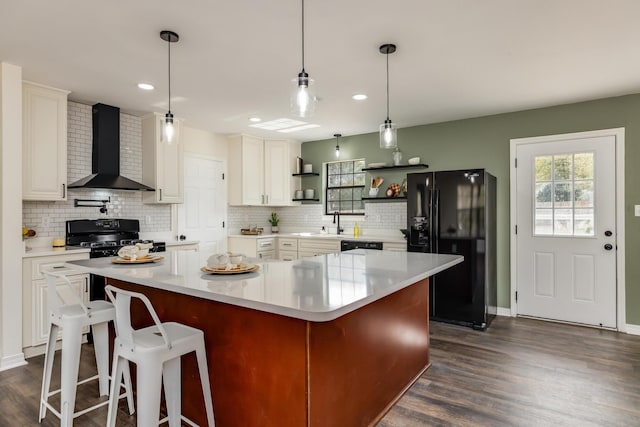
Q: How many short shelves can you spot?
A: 2